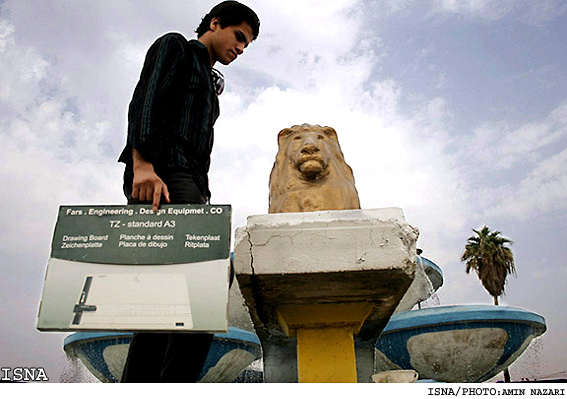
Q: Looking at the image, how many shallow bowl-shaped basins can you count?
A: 3